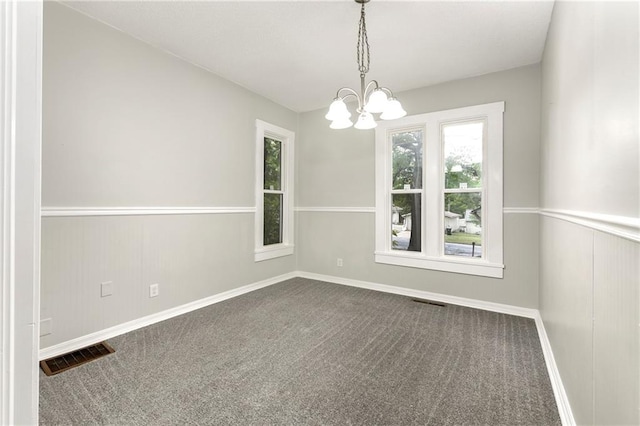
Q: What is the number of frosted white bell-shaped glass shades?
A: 5